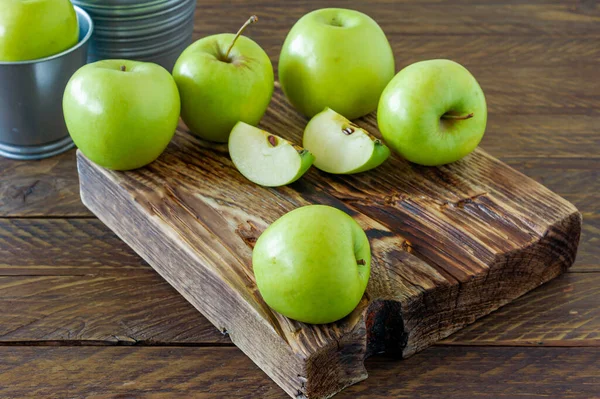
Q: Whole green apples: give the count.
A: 6